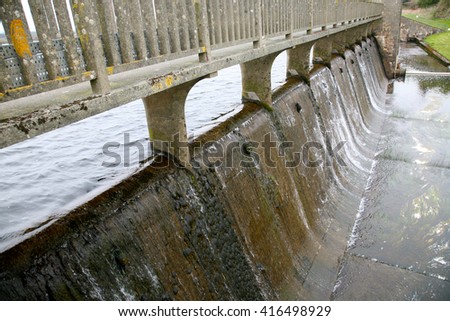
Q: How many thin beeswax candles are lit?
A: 0